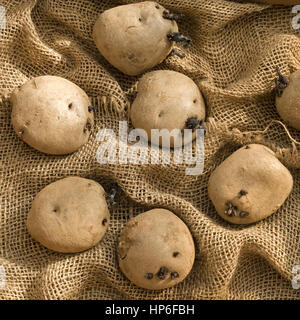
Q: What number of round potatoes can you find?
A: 7